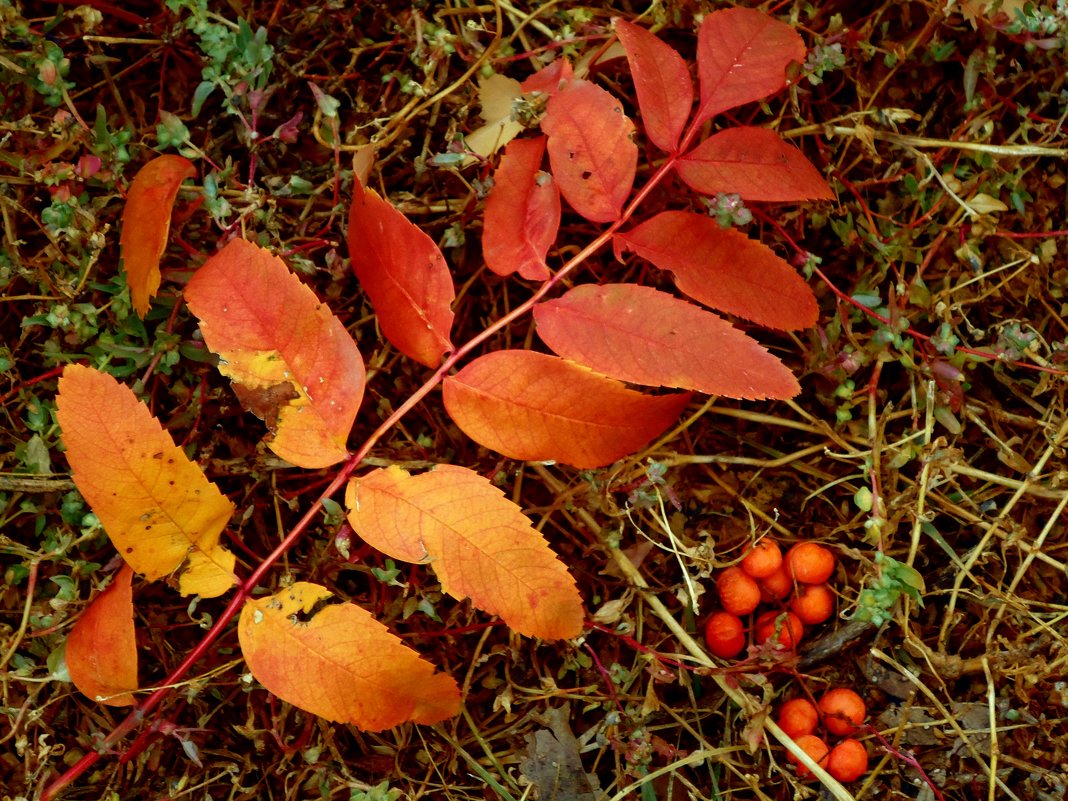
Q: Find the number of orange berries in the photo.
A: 11